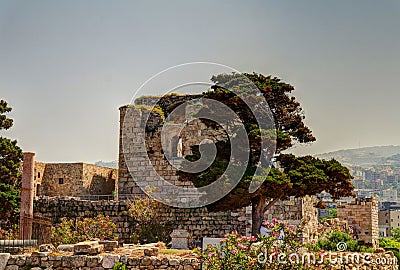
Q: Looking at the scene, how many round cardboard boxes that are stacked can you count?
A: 0